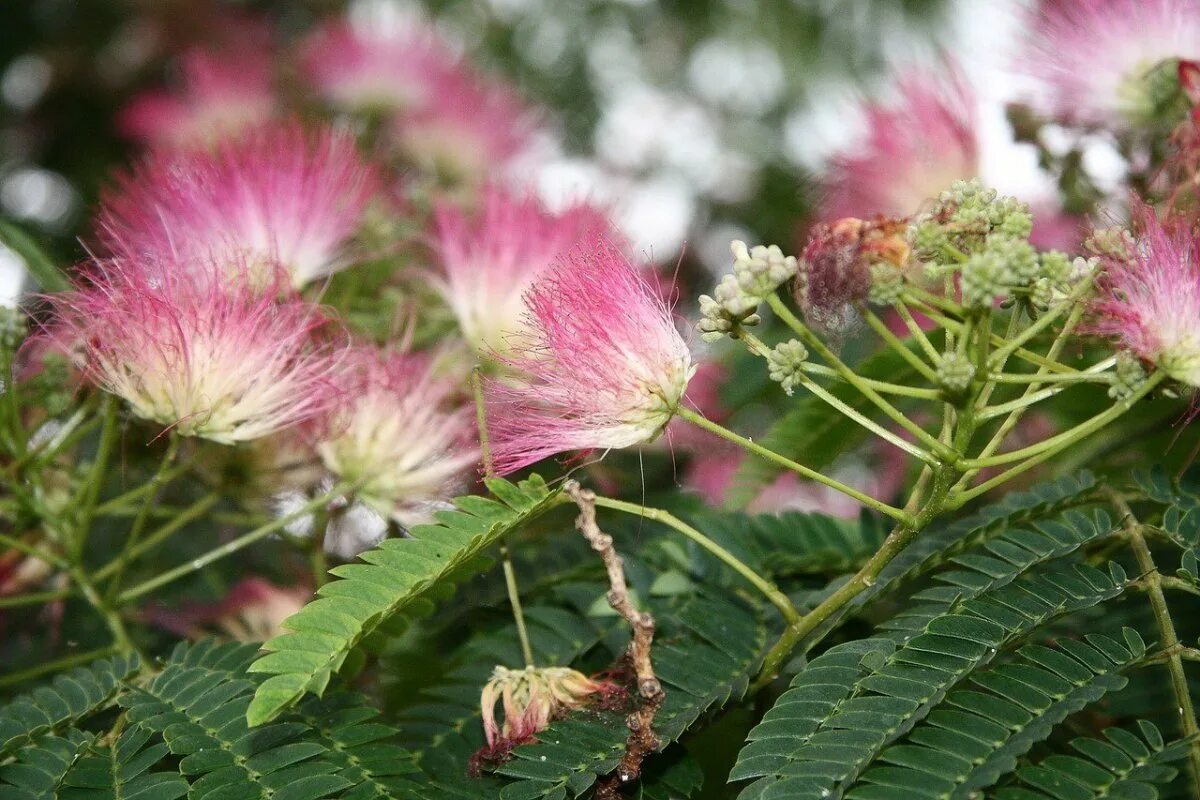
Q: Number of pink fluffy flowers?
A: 11